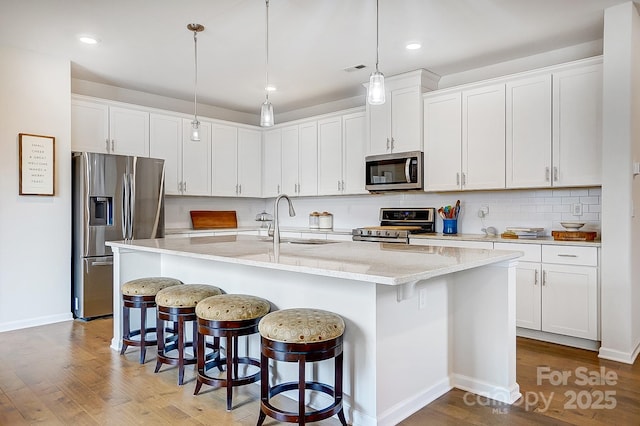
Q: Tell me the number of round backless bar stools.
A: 4